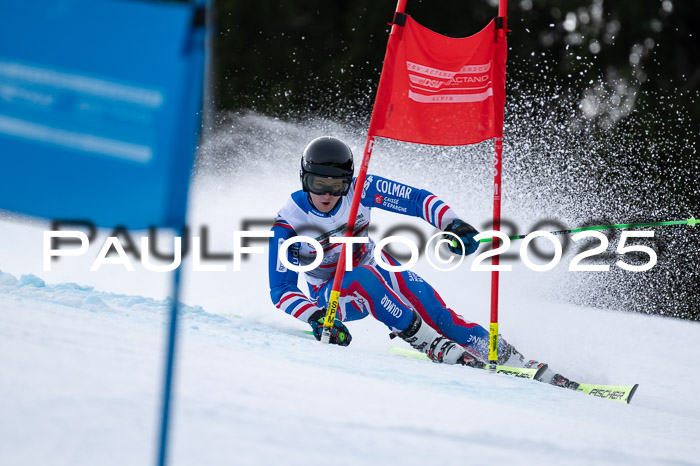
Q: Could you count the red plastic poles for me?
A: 2